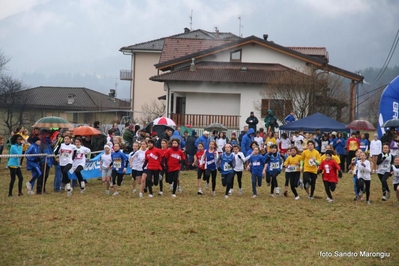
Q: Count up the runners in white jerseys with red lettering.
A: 2